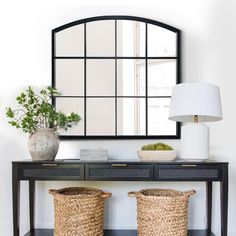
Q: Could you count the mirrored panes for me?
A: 12